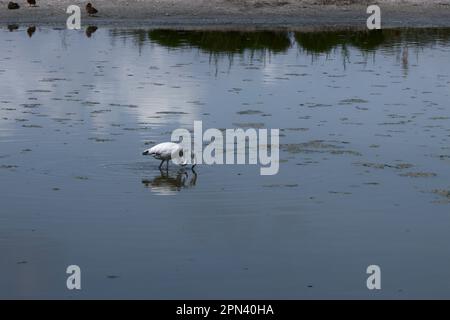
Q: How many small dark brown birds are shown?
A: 3